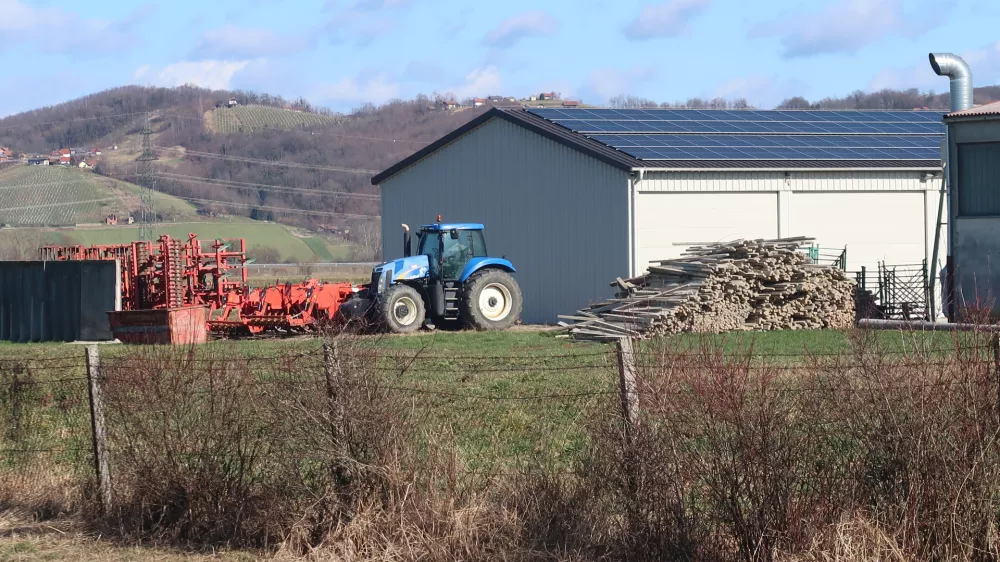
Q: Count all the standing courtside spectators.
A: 0